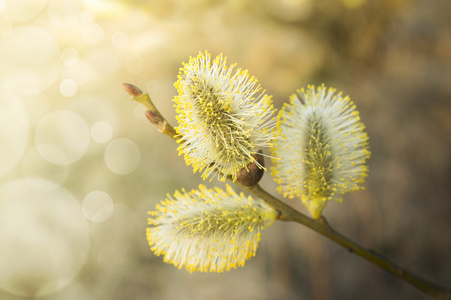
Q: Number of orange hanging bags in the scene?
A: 0